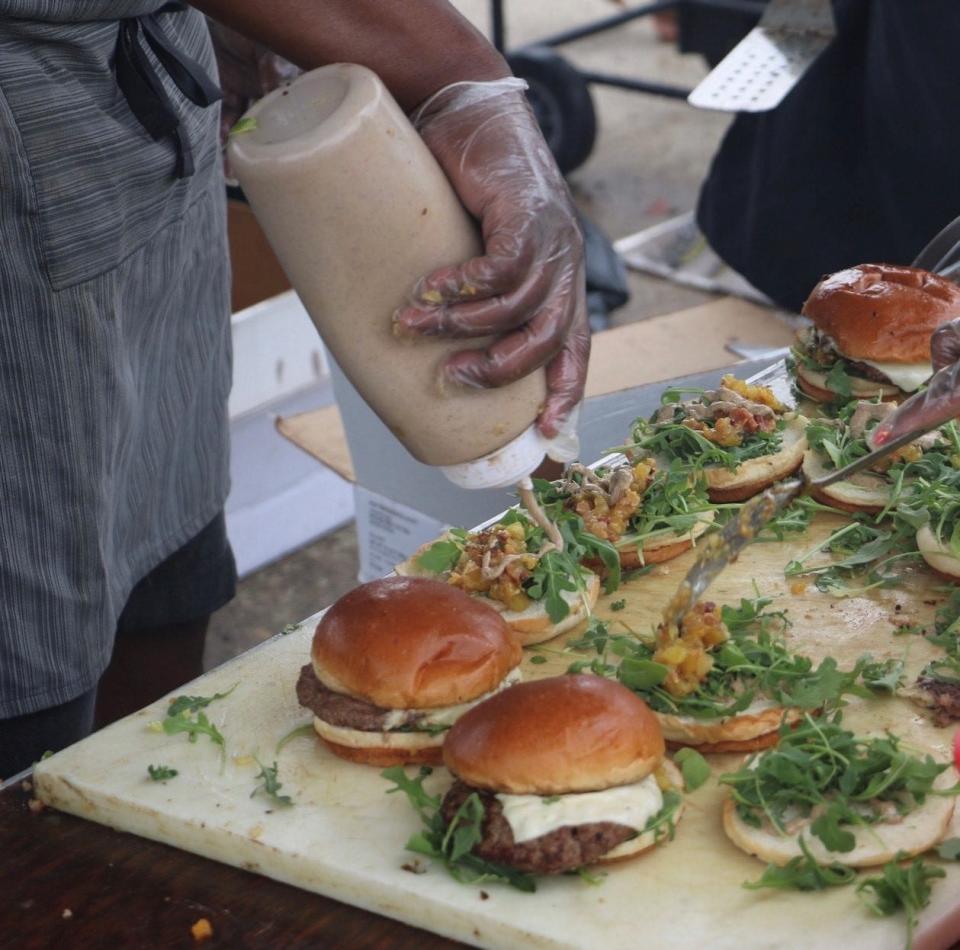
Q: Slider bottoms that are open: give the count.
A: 7